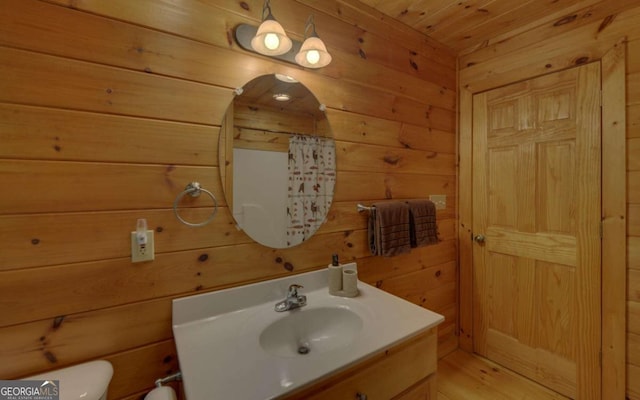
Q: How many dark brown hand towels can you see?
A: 2